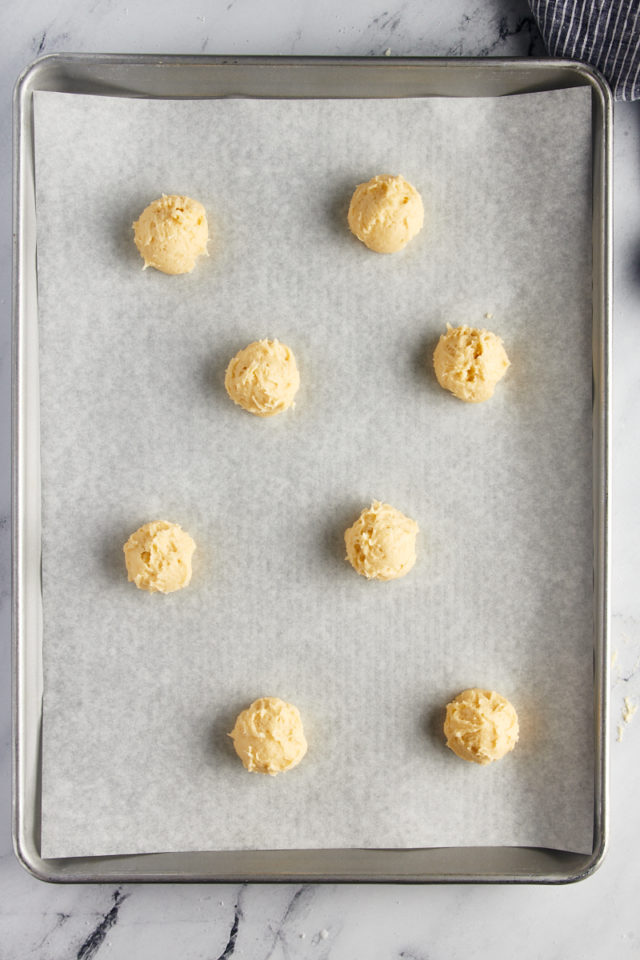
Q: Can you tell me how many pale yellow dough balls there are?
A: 8